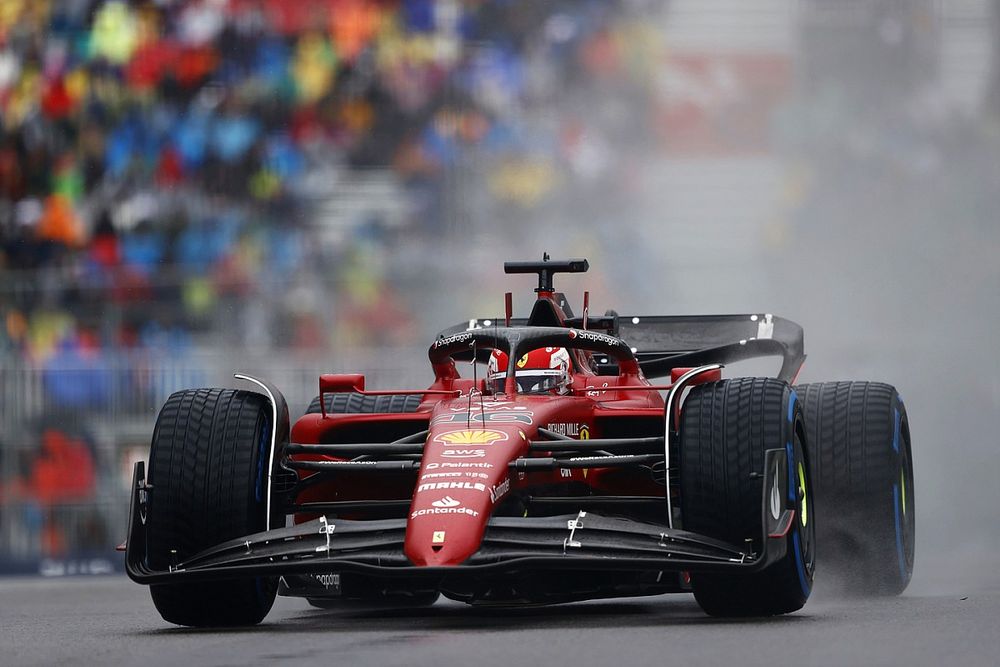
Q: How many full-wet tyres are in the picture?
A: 4